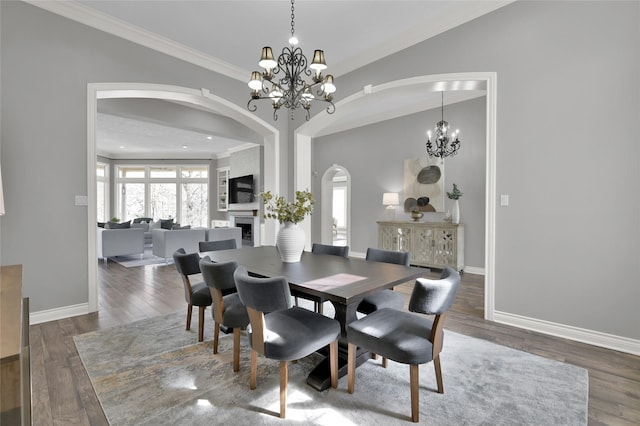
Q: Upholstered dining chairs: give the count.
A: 7